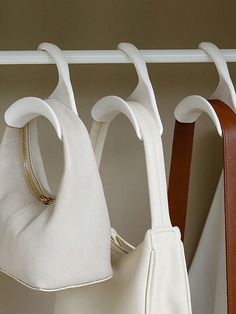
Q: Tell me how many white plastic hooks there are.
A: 3